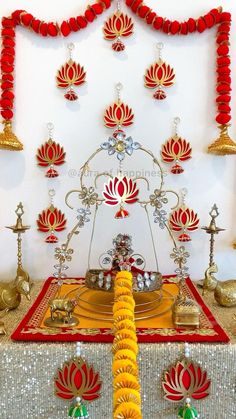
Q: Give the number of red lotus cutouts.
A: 11